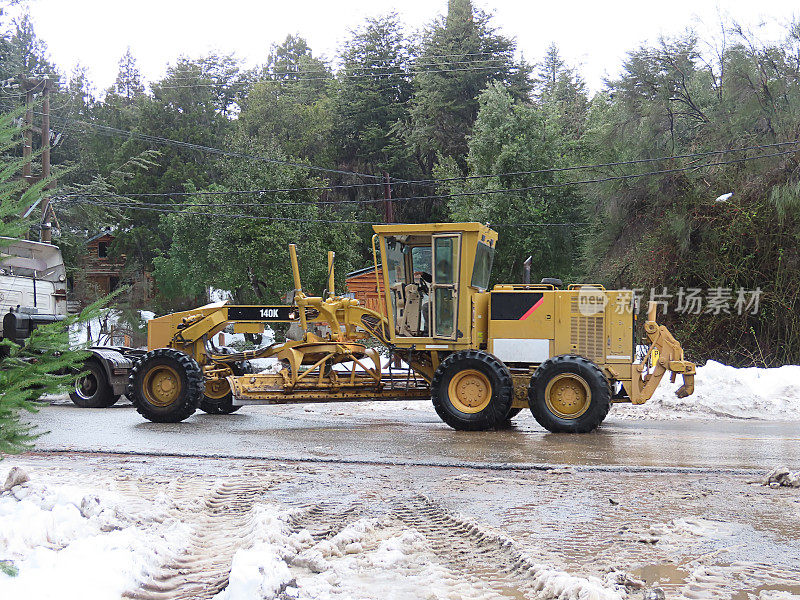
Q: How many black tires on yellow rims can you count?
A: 4